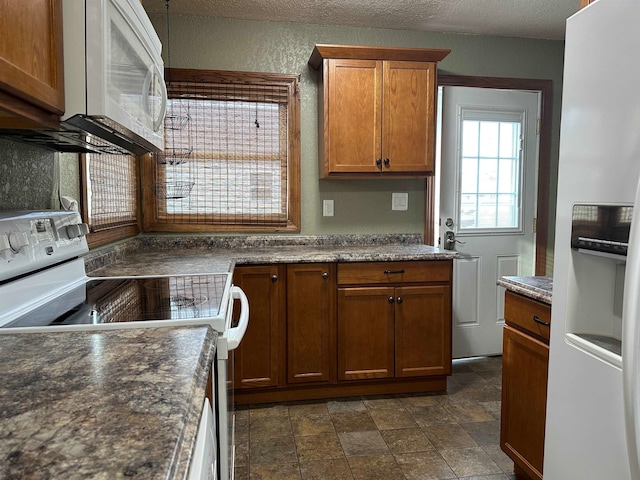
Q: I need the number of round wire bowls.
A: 3